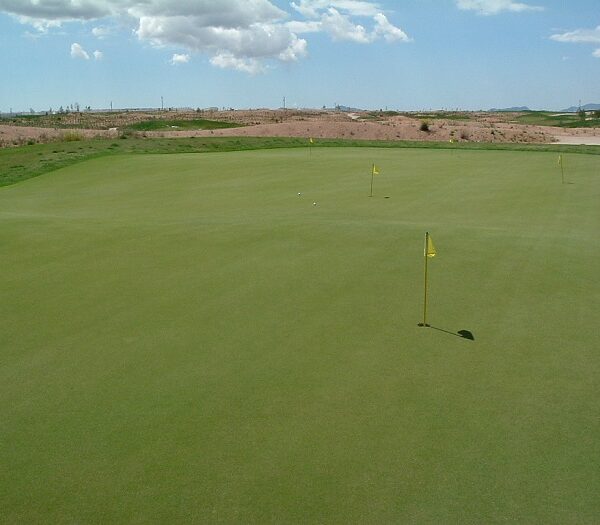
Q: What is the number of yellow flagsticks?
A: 5